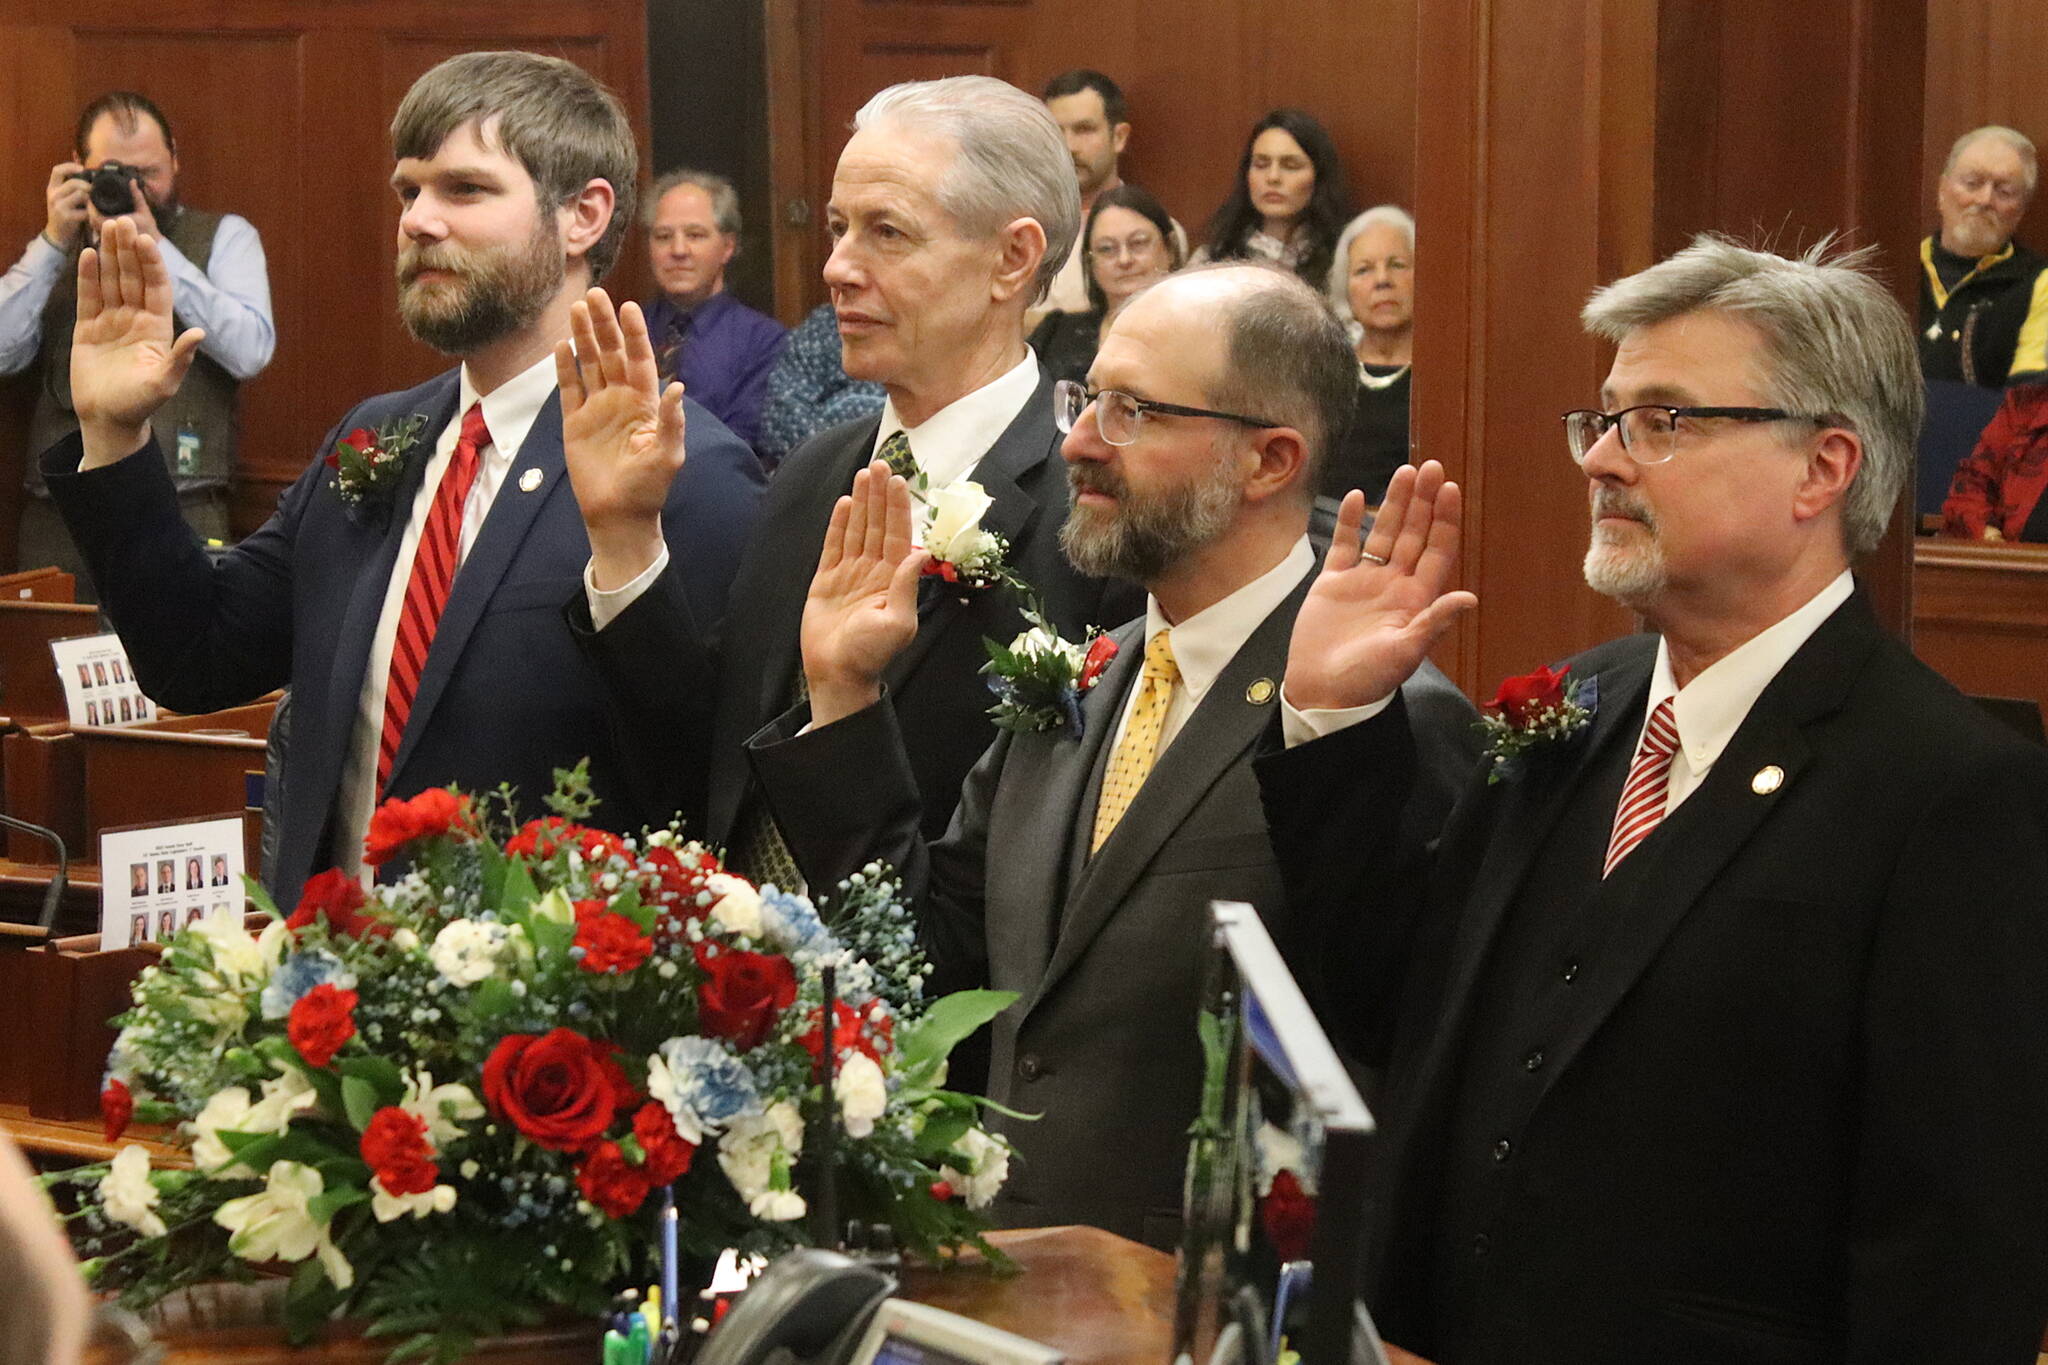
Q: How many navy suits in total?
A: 1